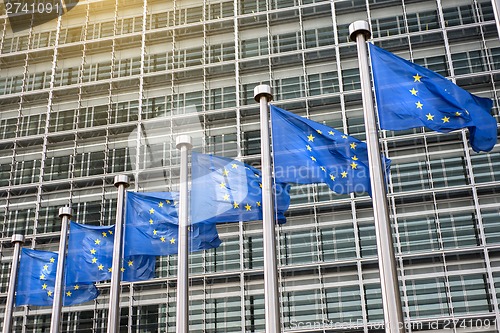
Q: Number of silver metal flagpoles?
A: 6